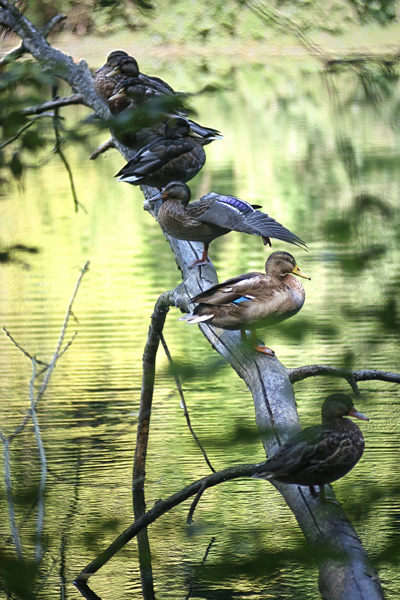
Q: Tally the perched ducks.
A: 7